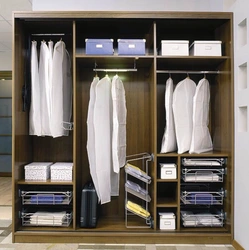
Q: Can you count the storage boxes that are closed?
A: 8